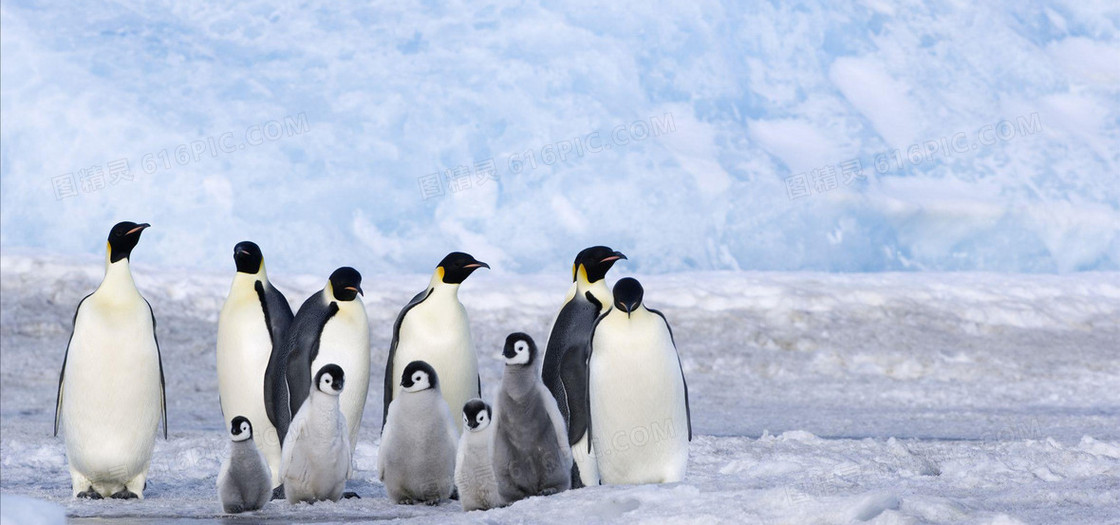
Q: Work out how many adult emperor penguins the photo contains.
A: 6